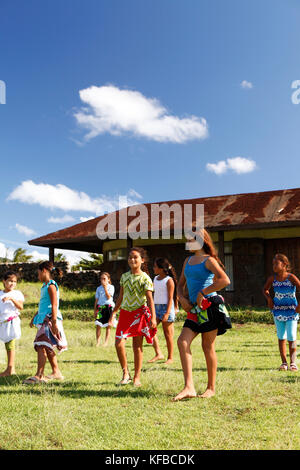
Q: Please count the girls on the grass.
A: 7